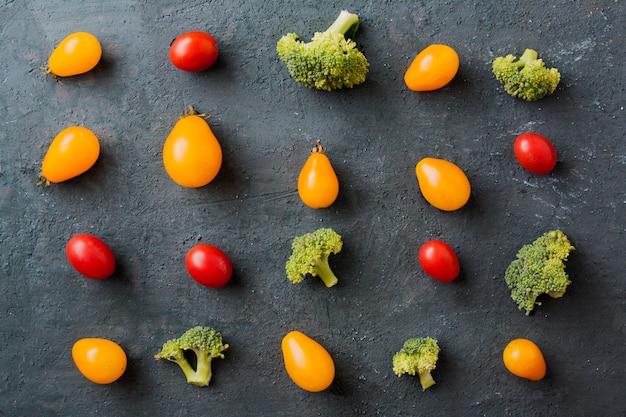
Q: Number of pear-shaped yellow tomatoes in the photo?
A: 9